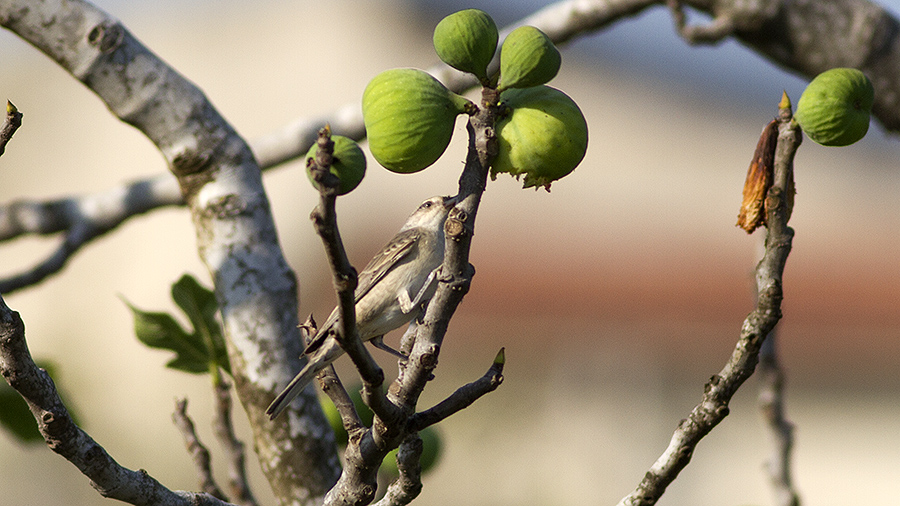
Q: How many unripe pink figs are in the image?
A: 0